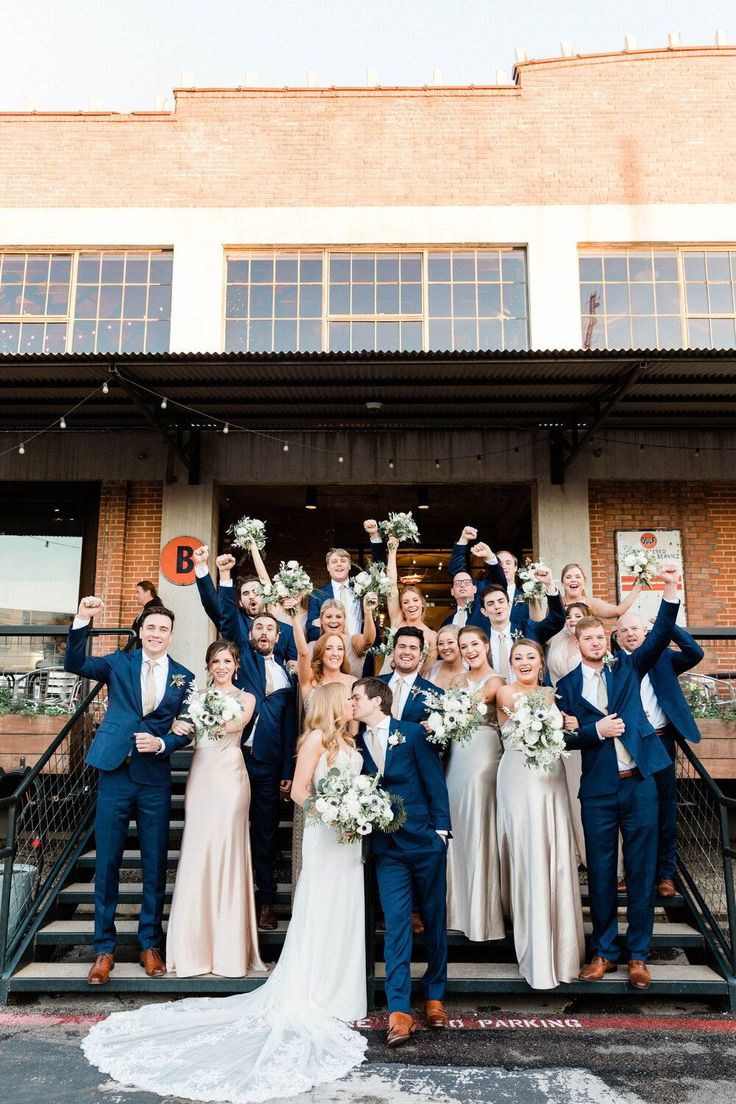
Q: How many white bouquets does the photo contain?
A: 11